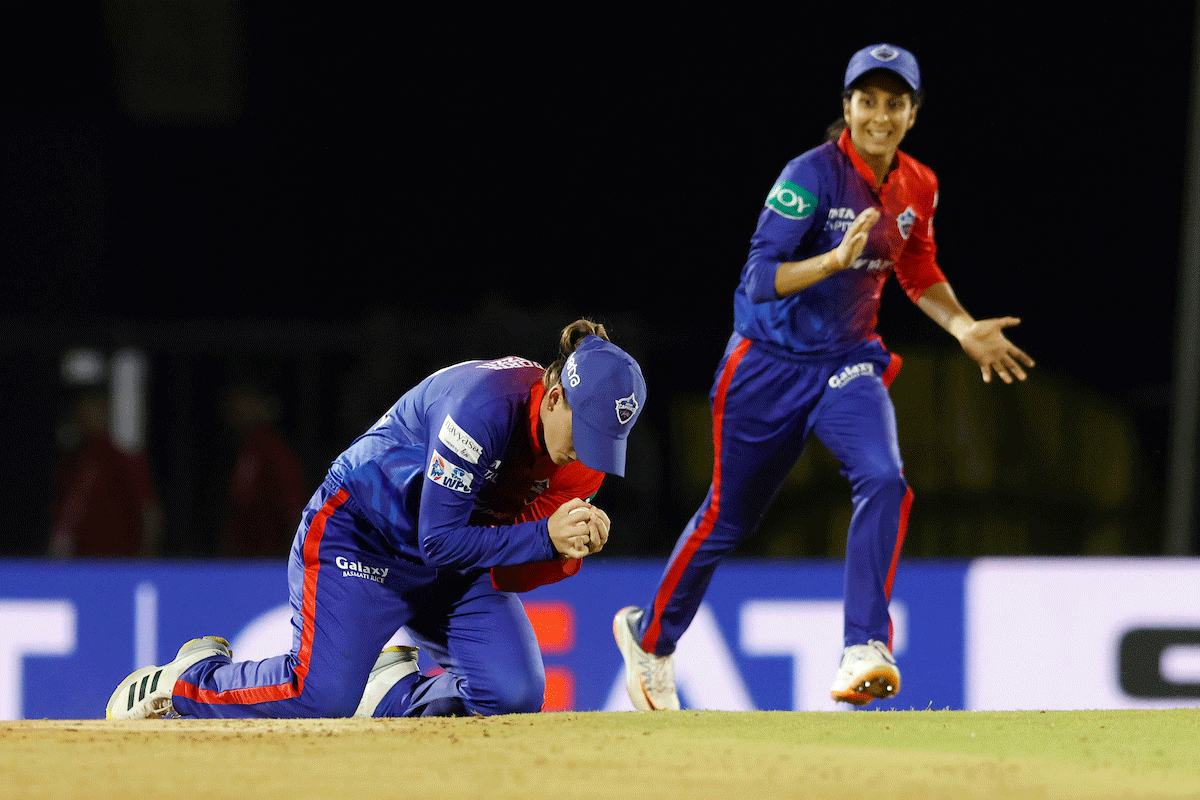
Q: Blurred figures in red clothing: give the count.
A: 2